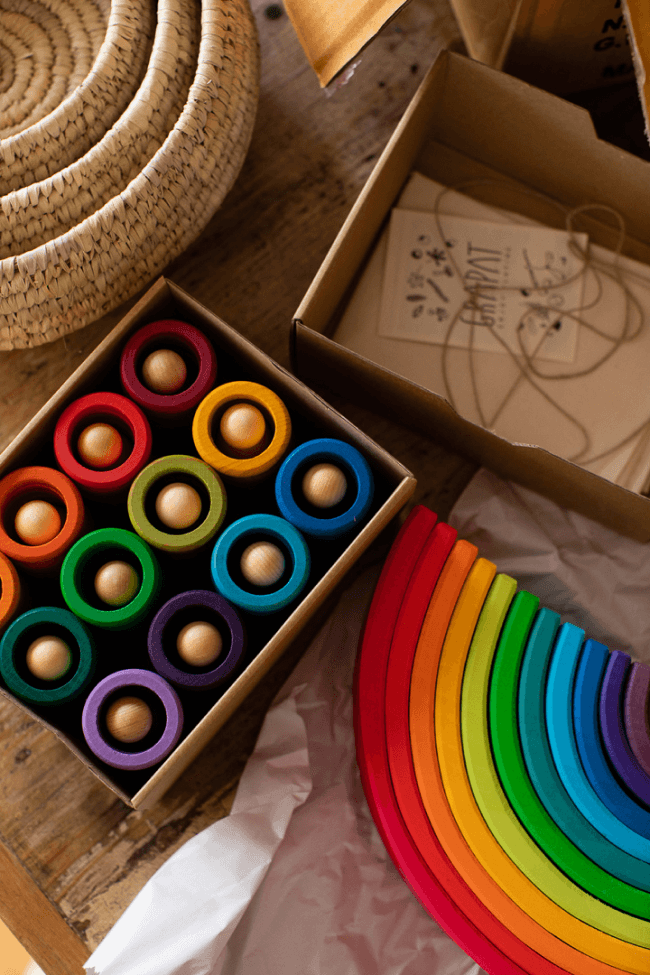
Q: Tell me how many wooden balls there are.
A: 11